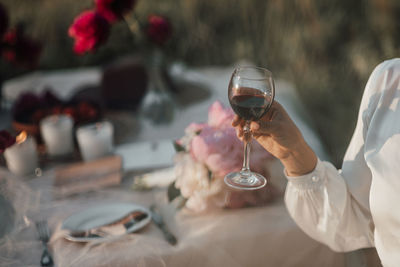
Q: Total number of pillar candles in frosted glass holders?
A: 3